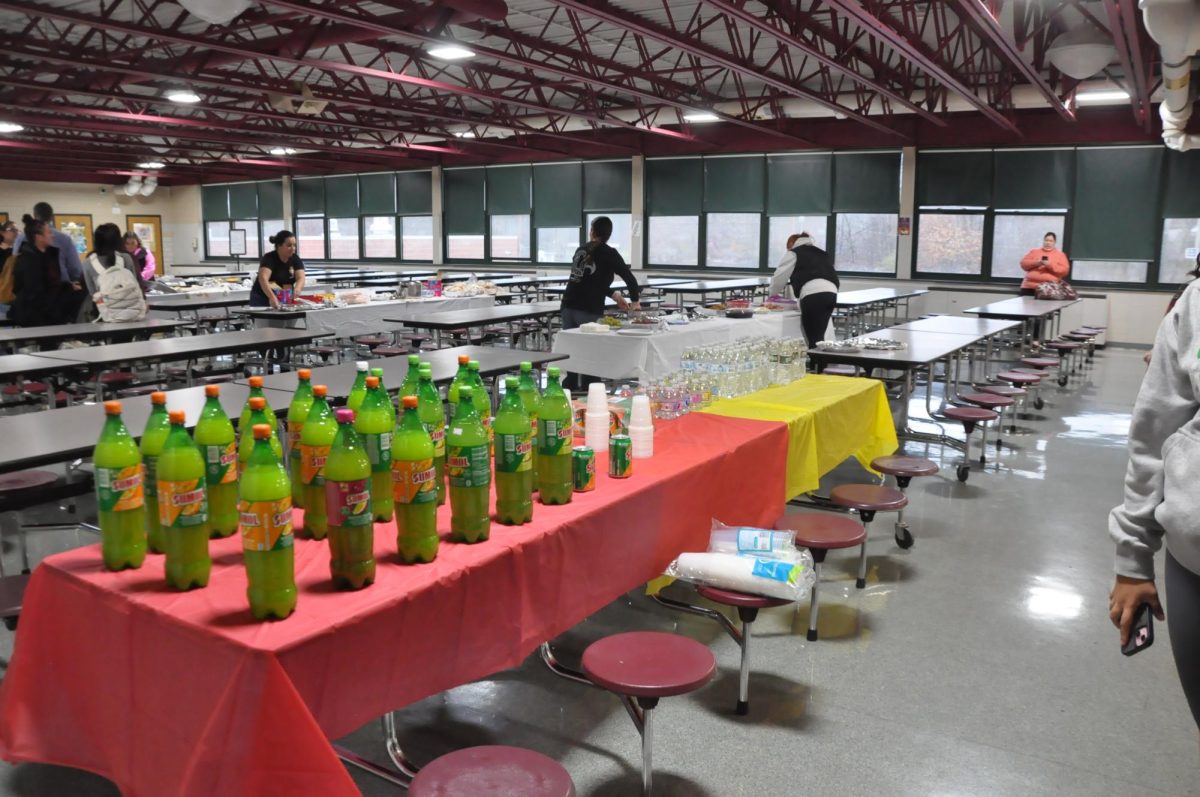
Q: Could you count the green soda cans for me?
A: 2